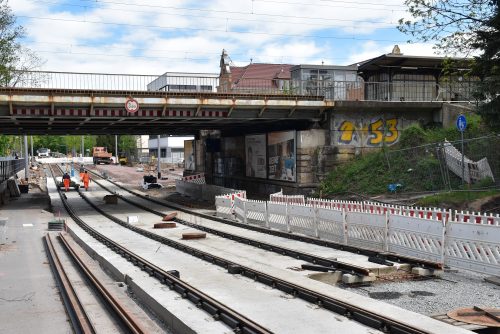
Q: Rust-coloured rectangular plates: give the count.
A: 3